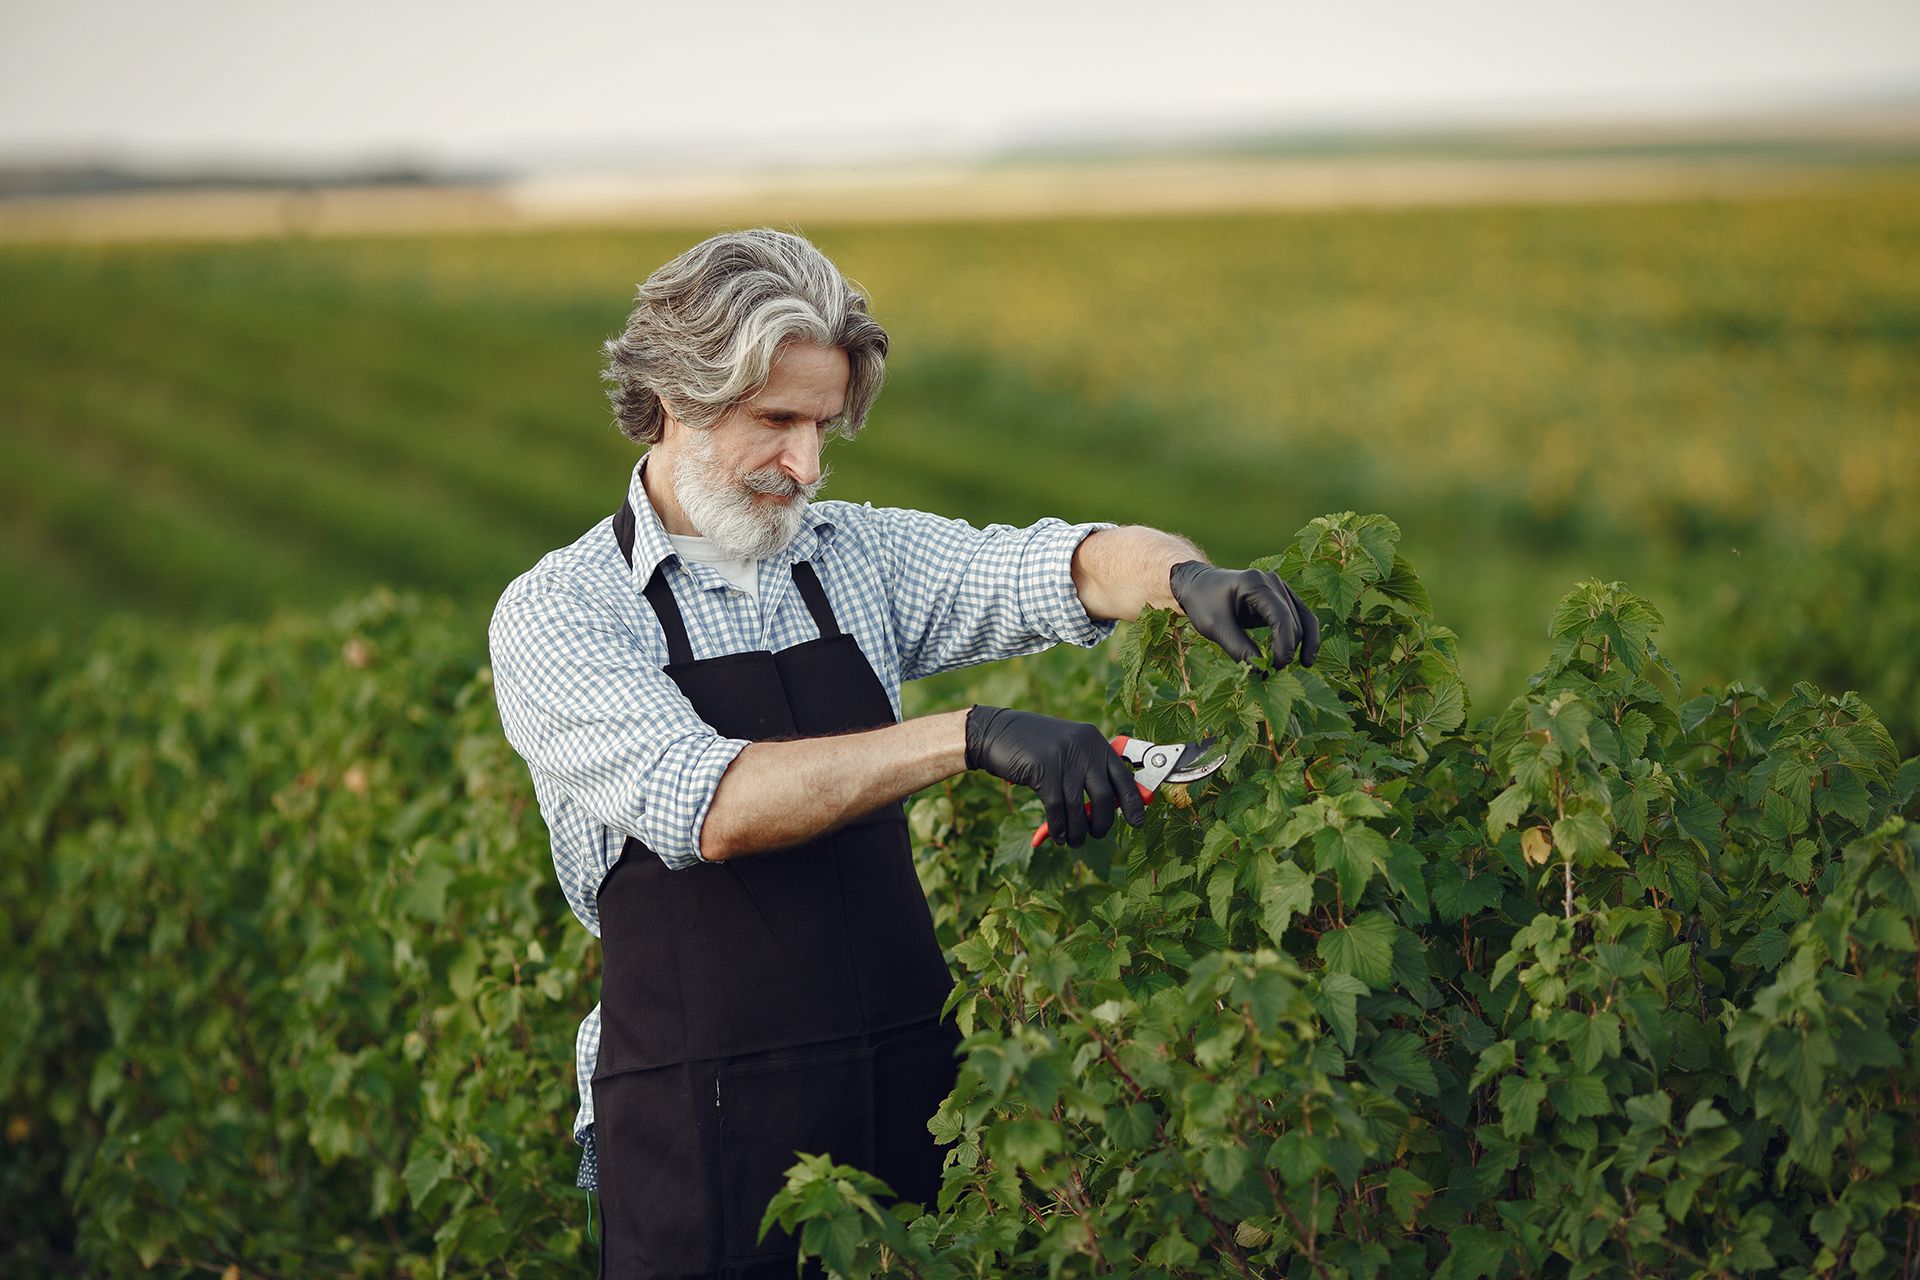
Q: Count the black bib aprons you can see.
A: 1